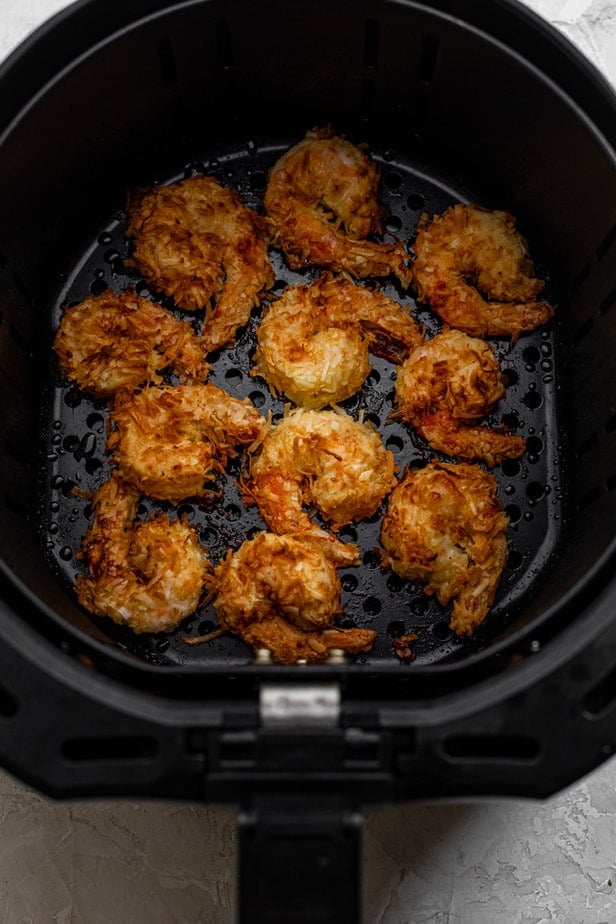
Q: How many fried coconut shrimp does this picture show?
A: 11